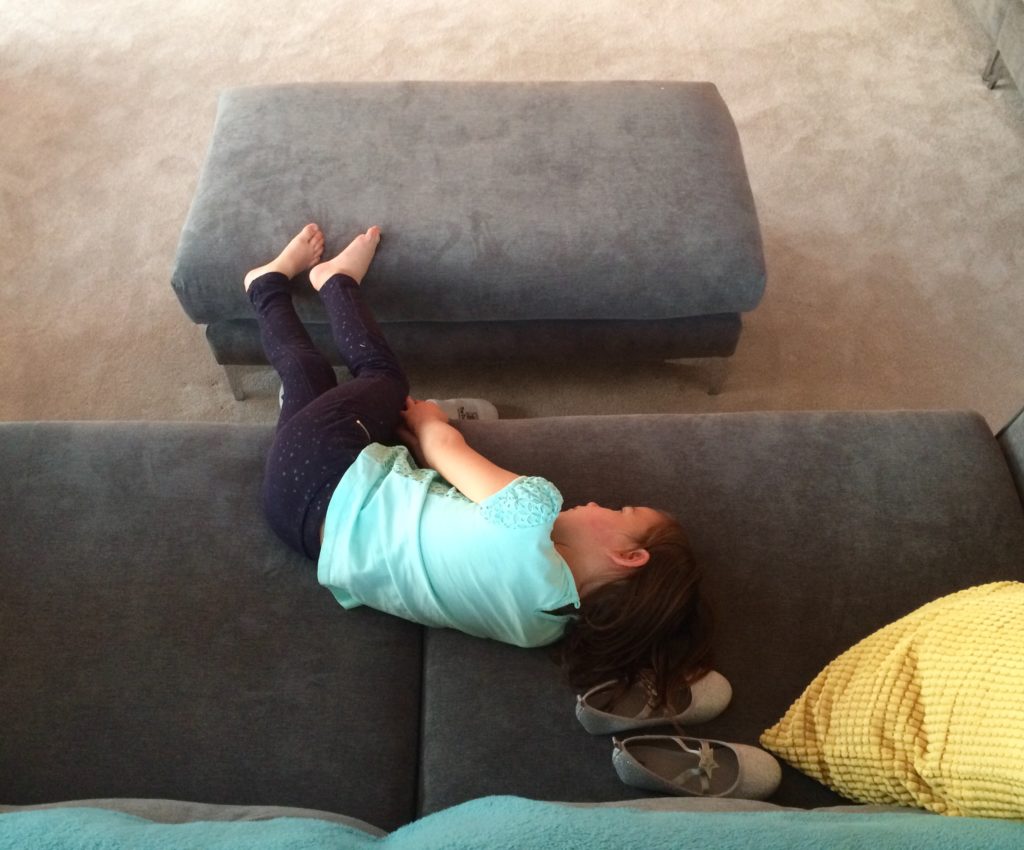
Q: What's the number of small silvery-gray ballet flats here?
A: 2